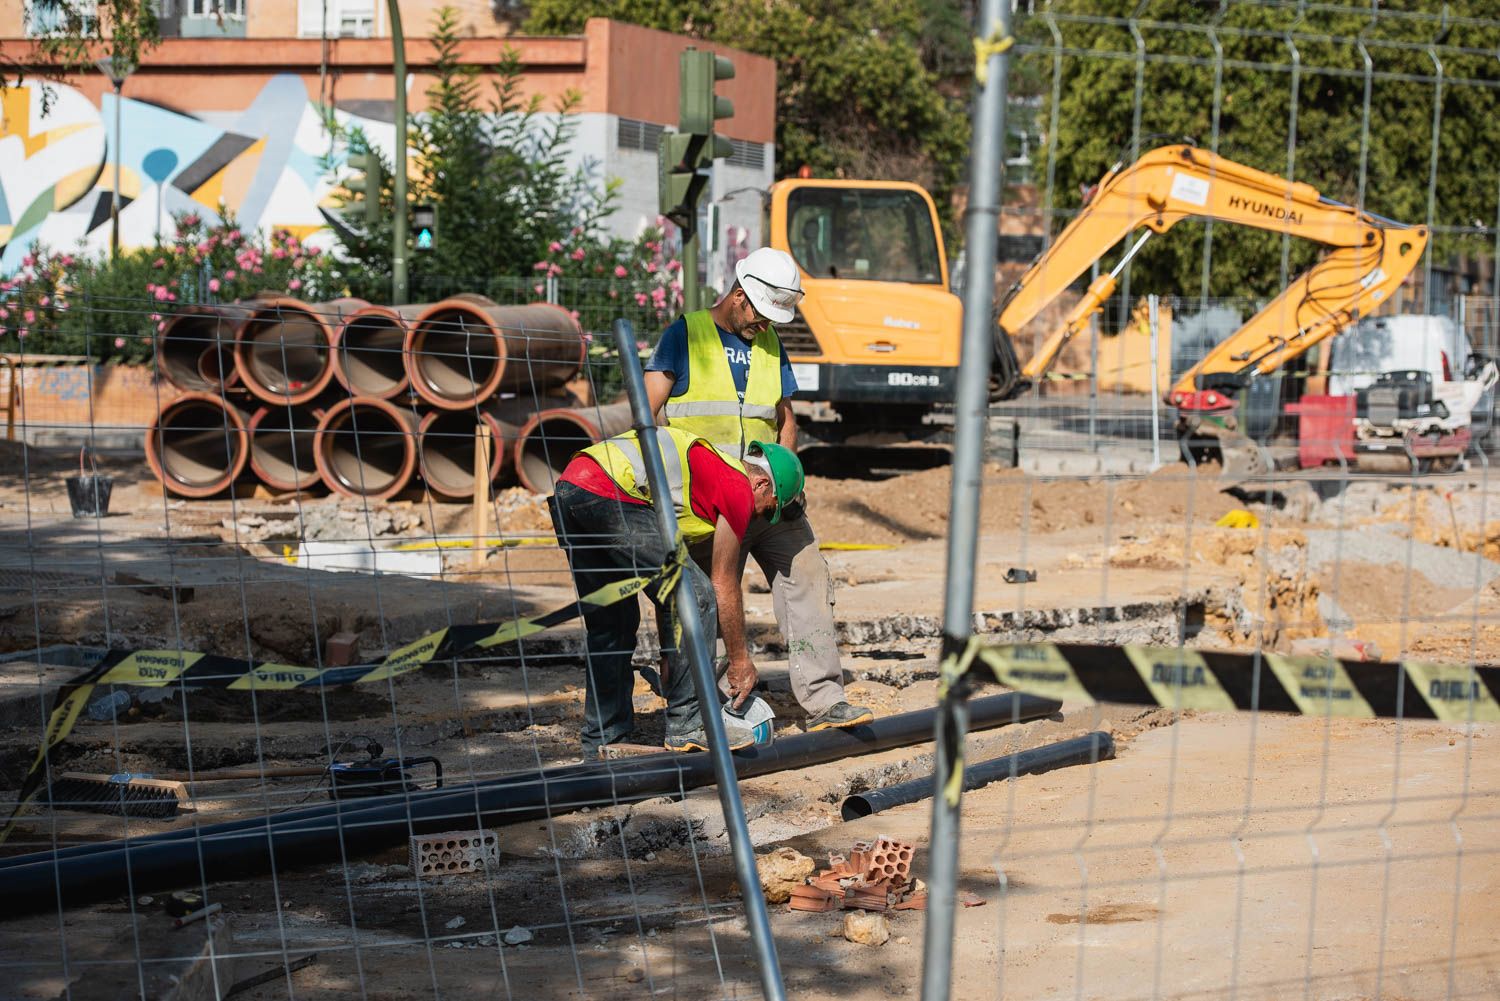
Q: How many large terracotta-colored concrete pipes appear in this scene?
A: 9